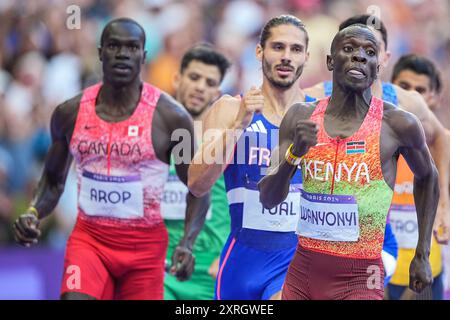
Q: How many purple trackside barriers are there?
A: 1